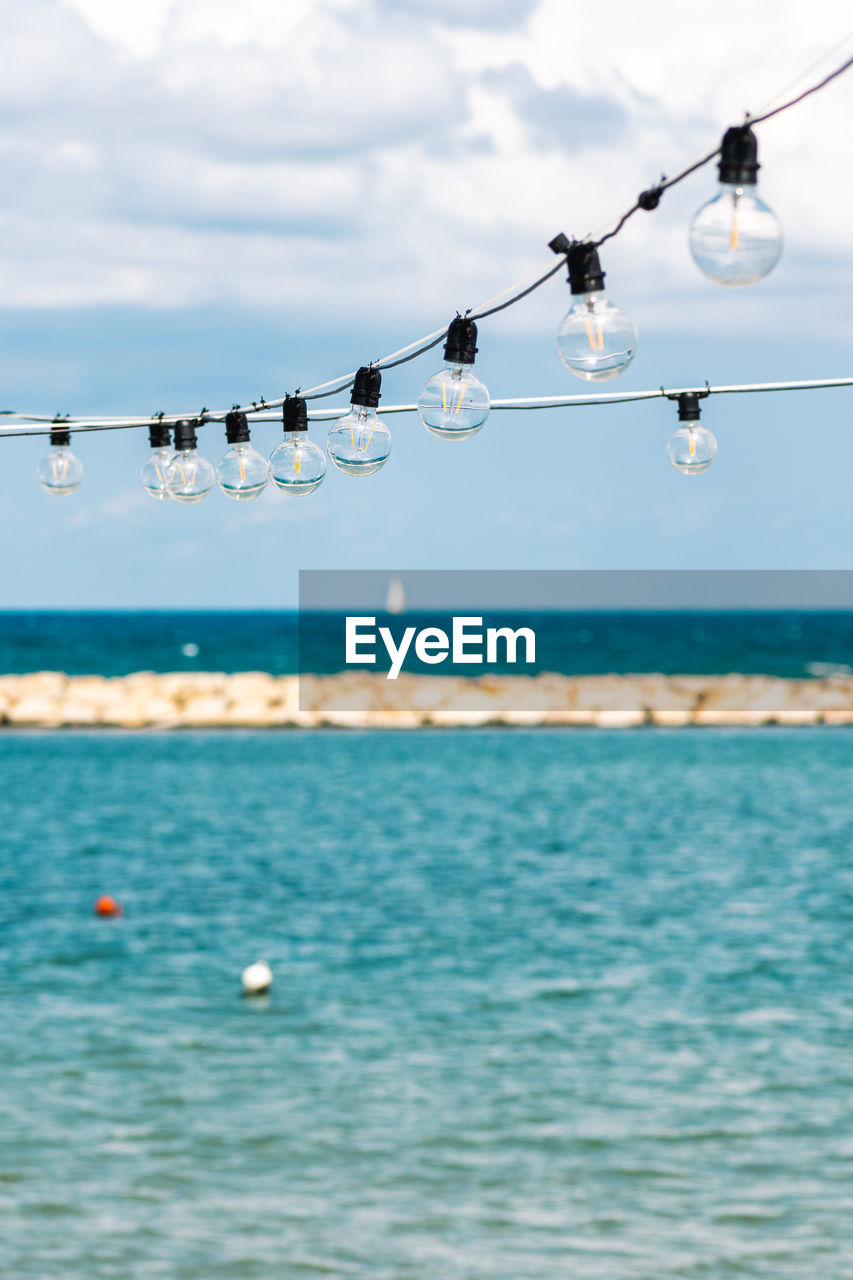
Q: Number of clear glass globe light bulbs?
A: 10